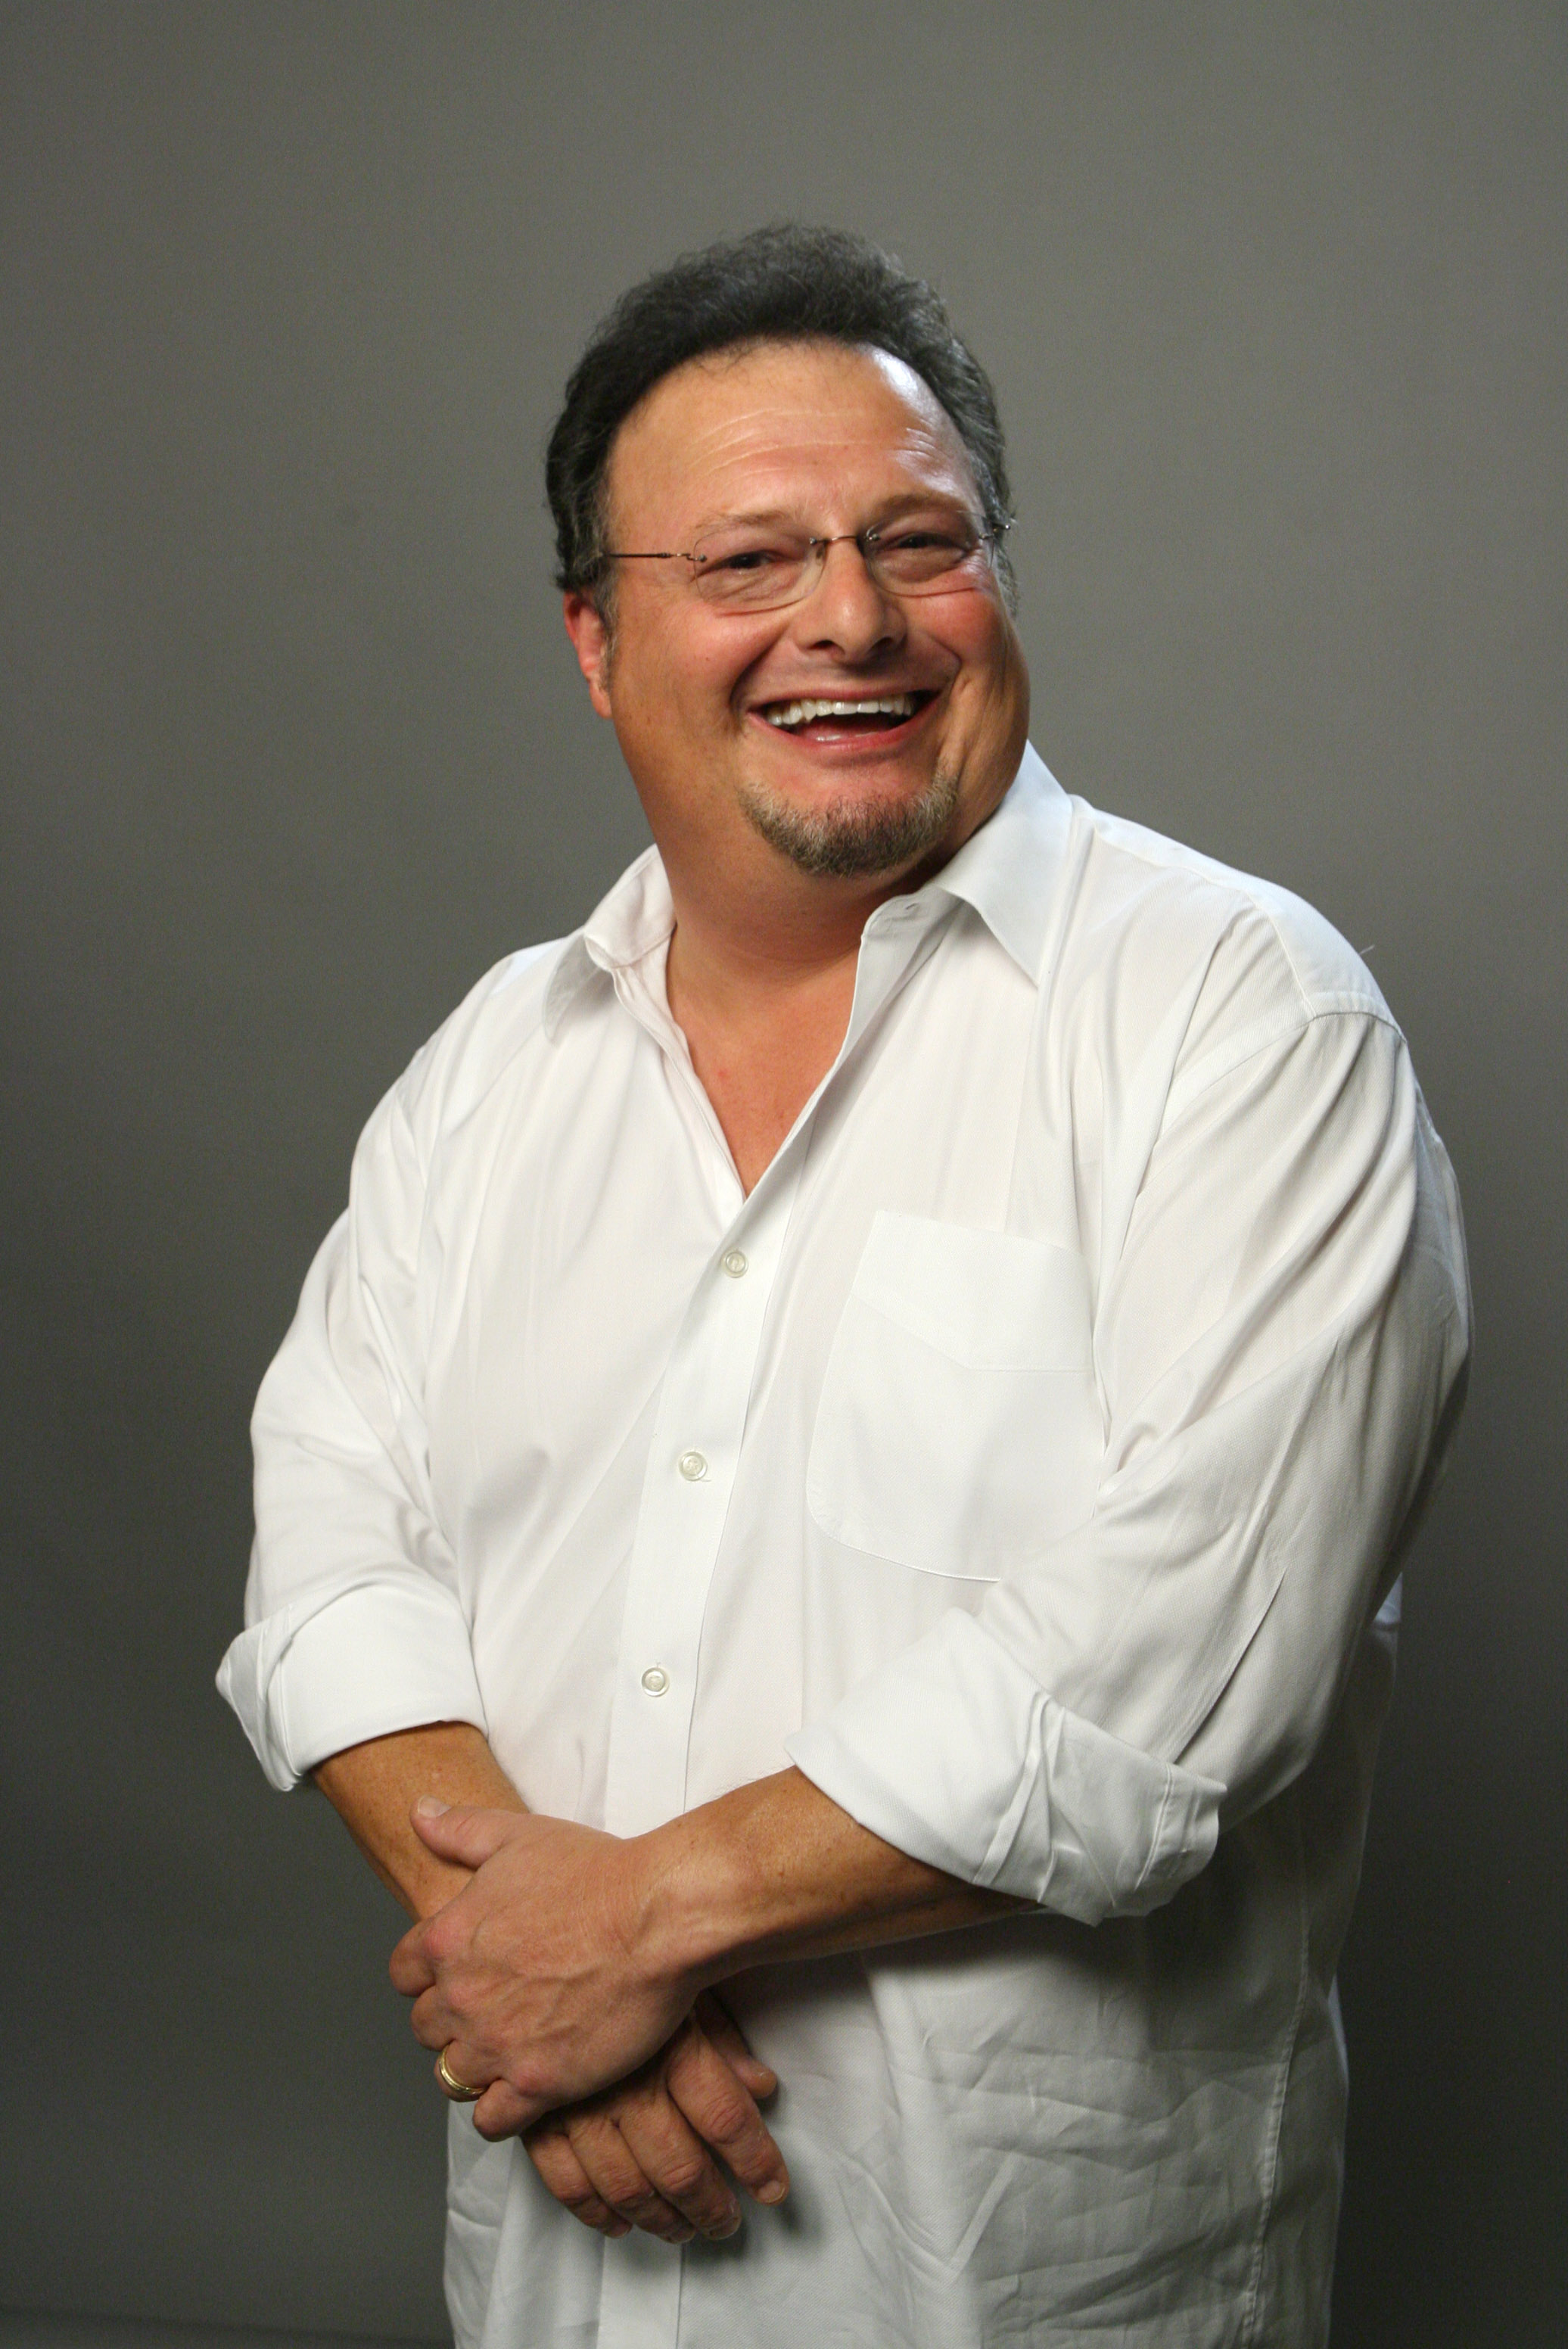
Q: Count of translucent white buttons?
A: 3